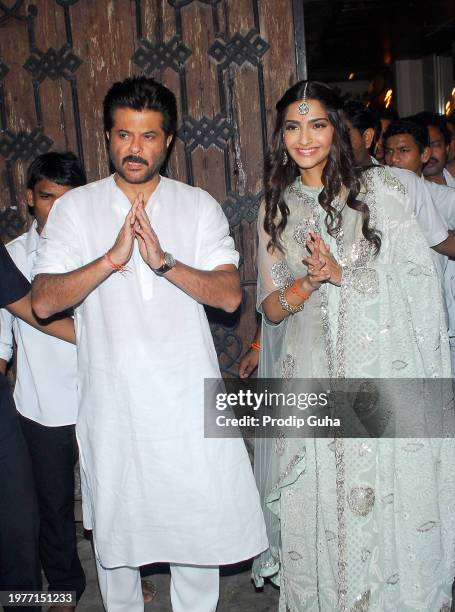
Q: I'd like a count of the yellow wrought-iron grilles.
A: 0